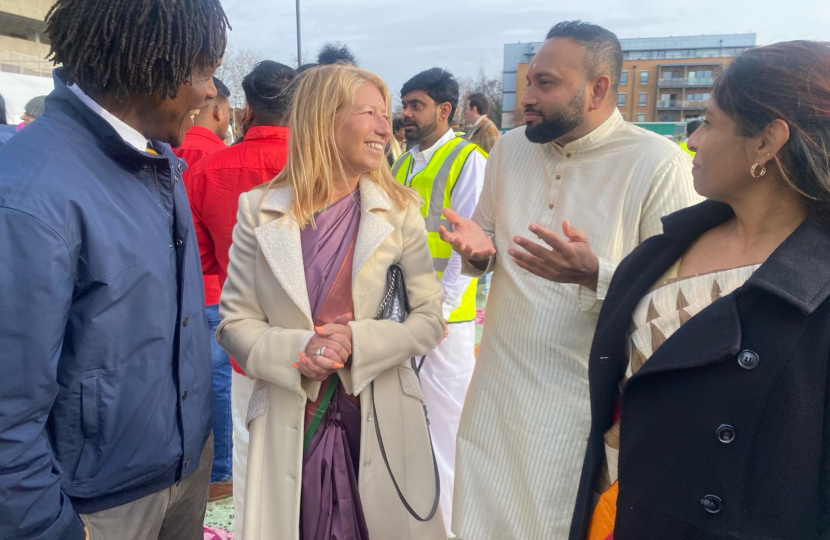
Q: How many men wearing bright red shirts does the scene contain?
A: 2